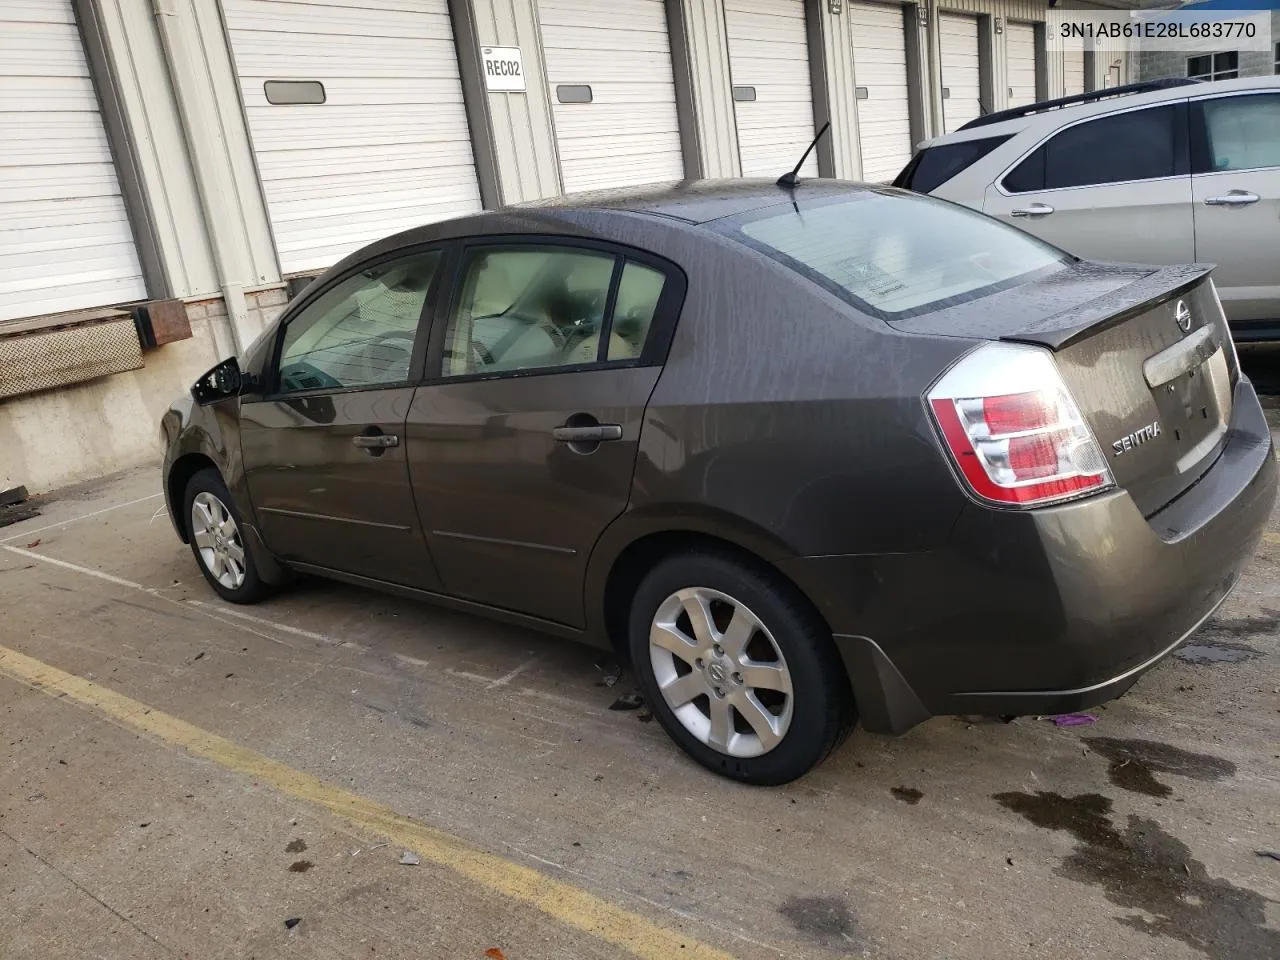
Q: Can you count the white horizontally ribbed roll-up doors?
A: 8